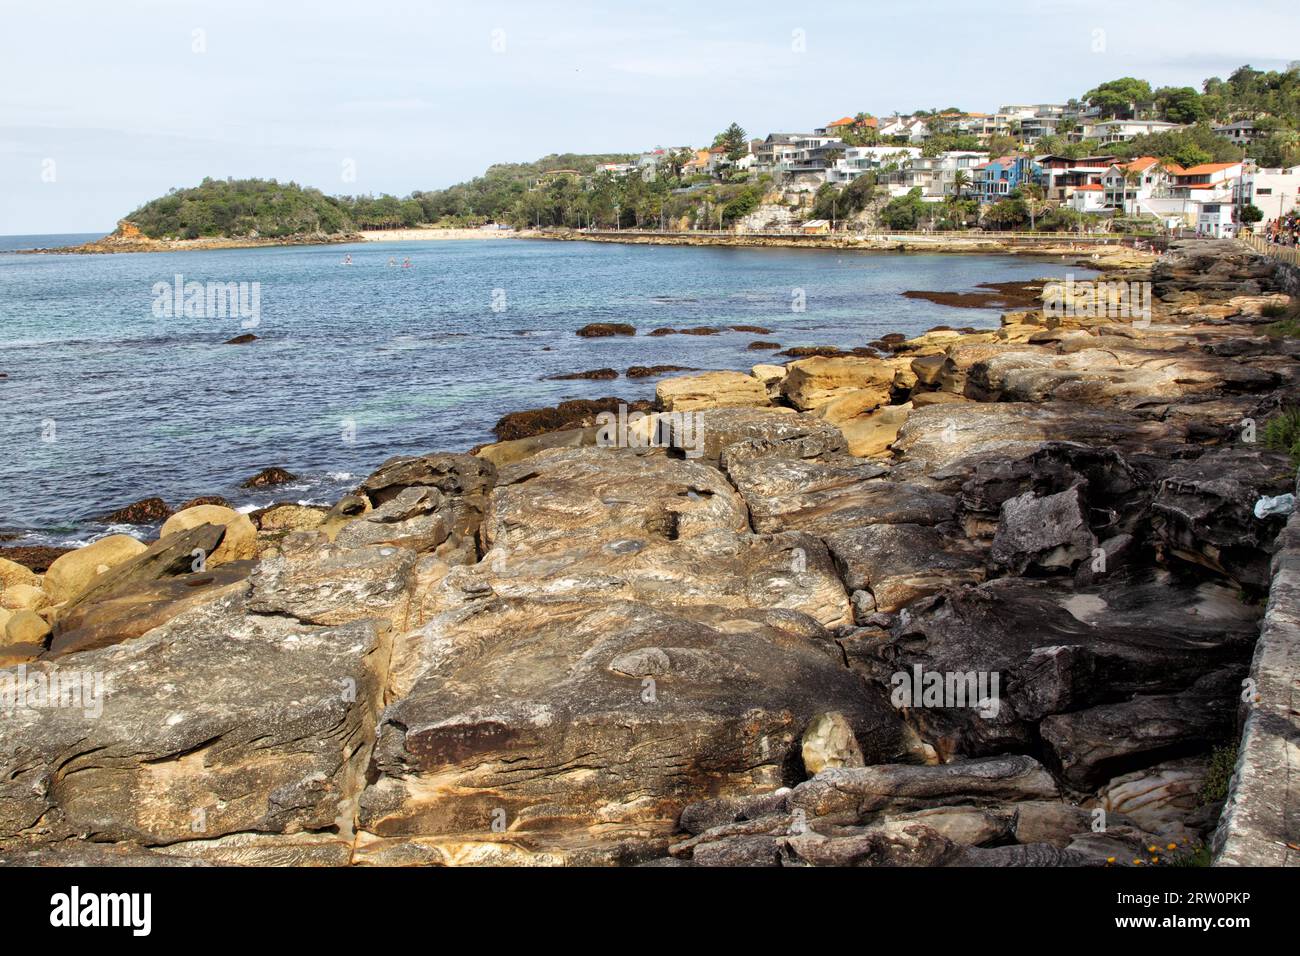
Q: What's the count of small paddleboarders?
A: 3